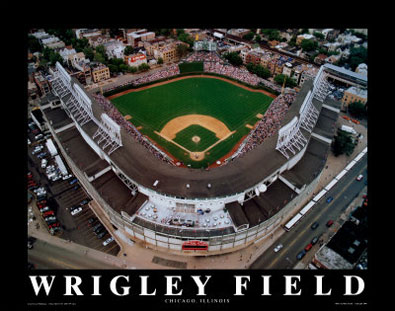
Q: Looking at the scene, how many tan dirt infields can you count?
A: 1